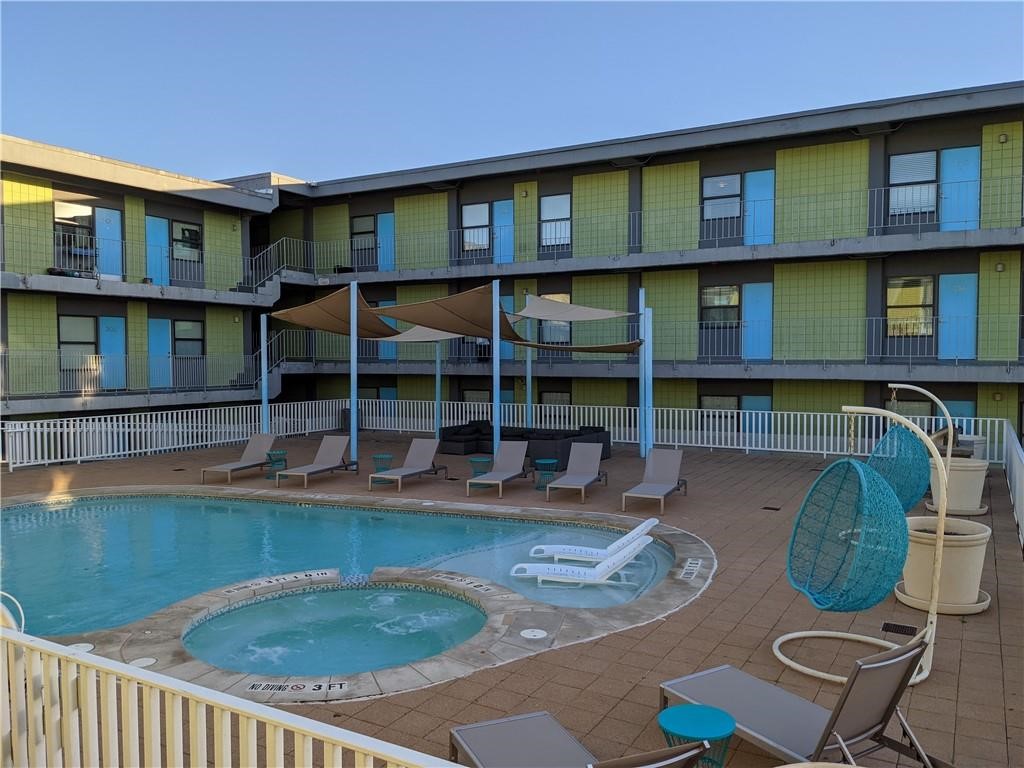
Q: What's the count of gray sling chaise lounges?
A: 8